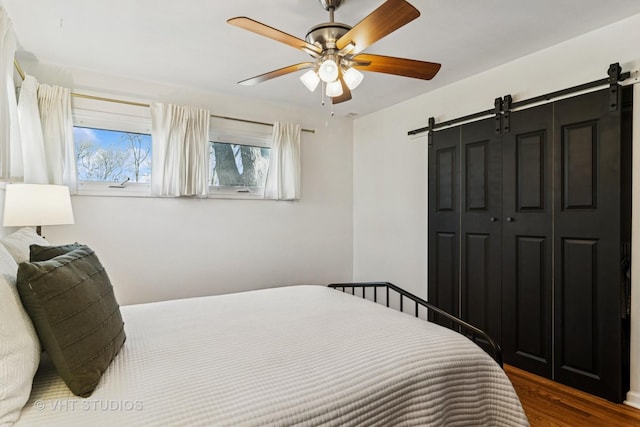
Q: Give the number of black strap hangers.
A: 4